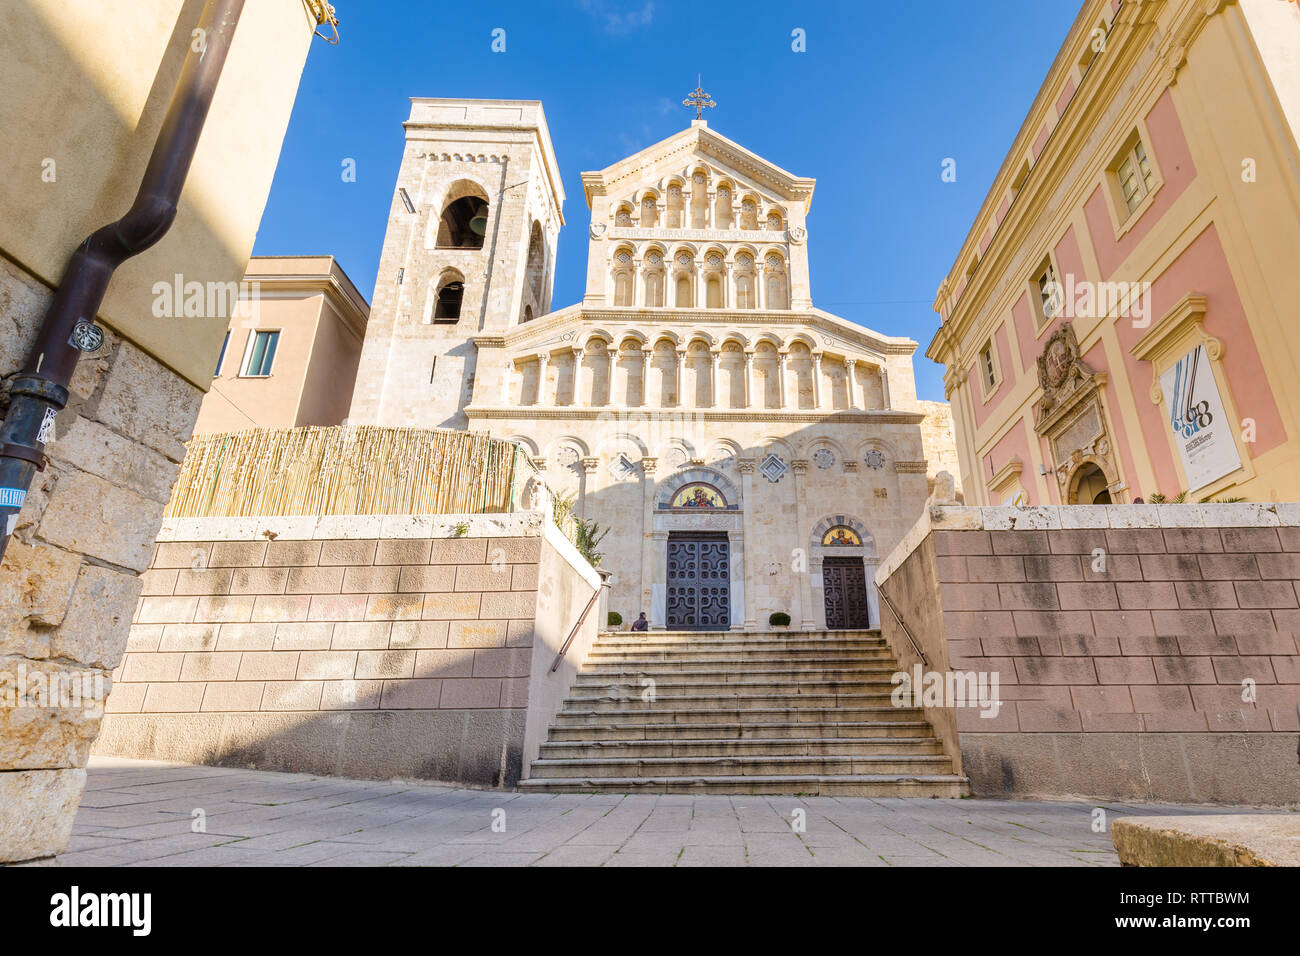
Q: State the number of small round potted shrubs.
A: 2